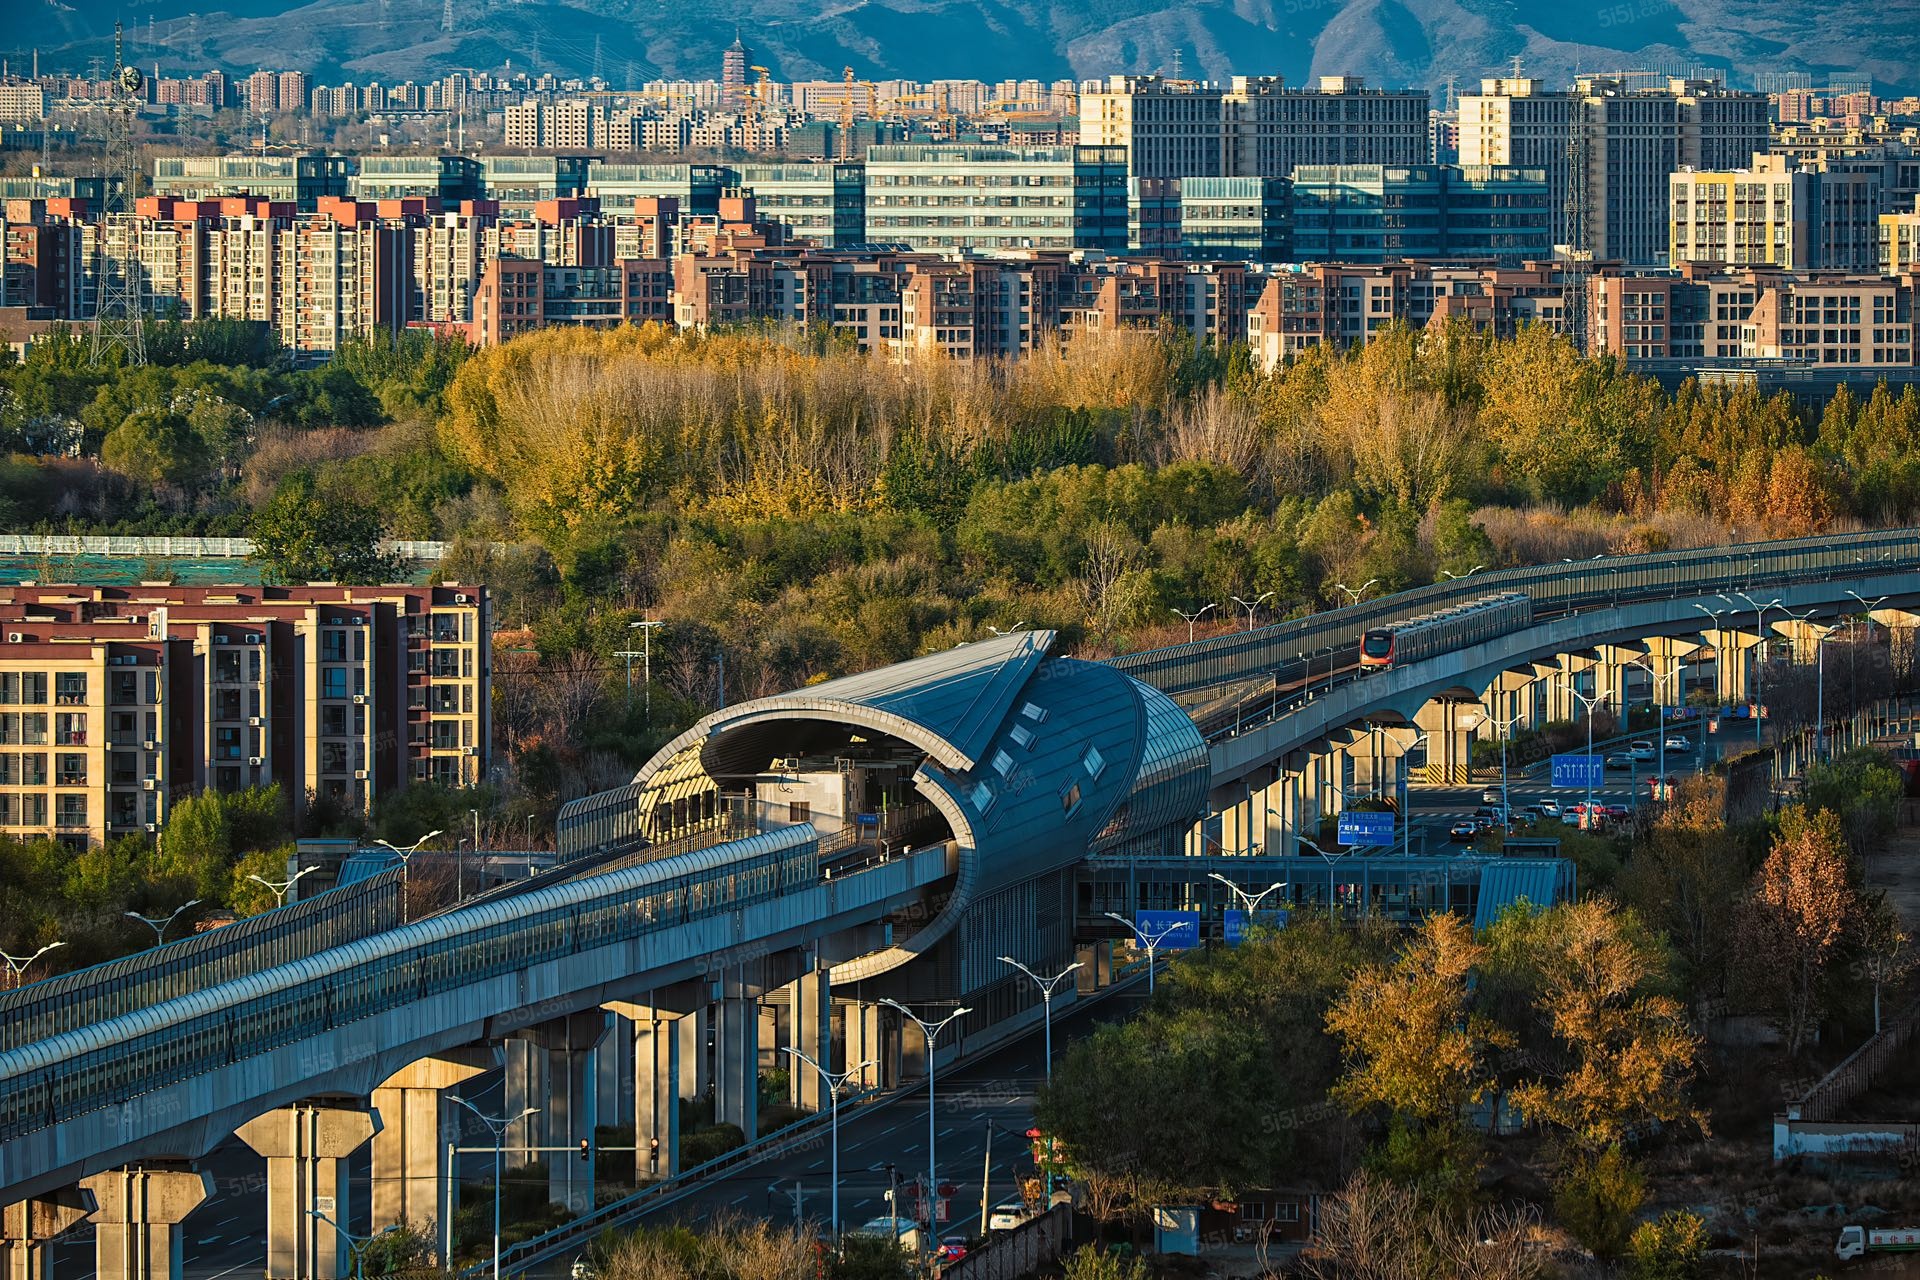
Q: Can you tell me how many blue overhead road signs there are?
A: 4